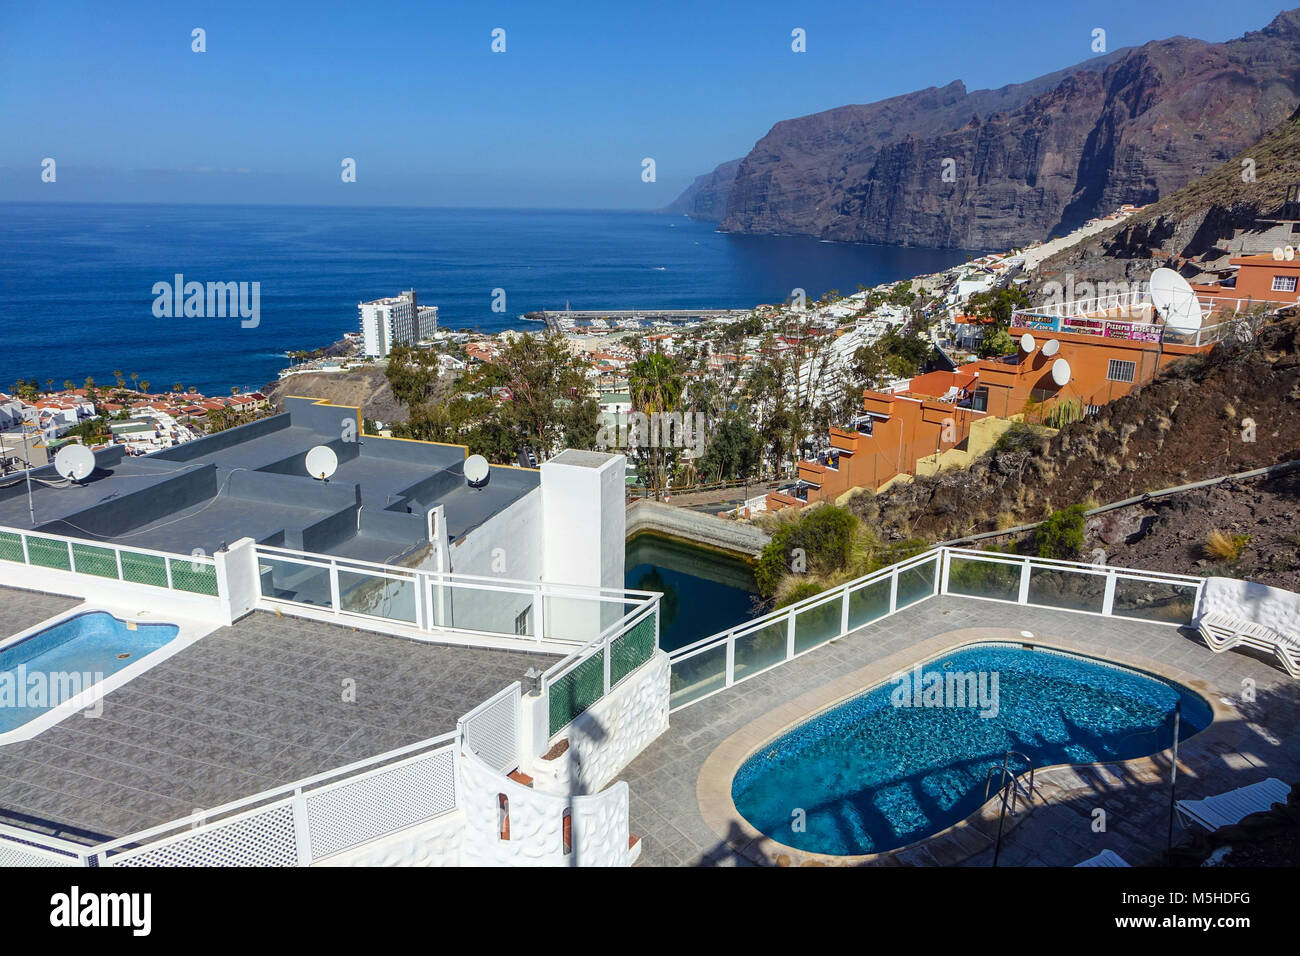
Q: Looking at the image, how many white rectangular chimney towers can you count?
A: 1